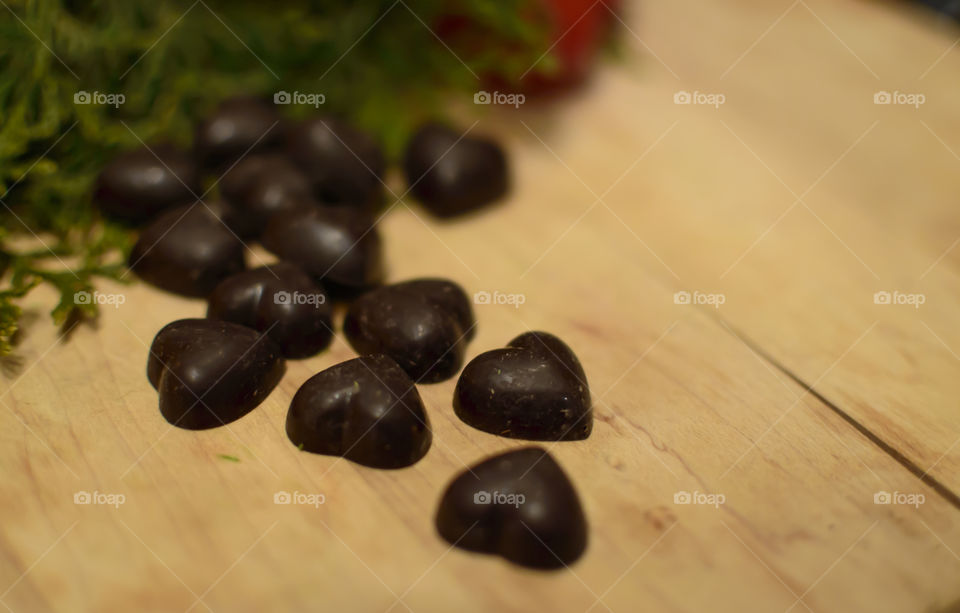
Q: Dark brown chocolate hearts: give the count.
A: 13